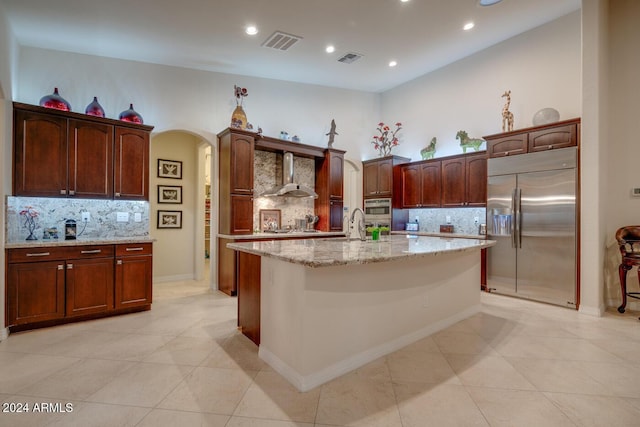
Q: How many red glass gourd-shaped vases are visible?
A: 3